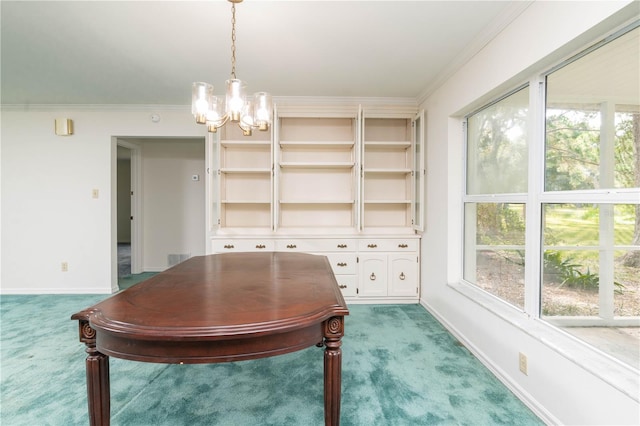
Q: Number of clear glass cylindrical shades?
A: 5